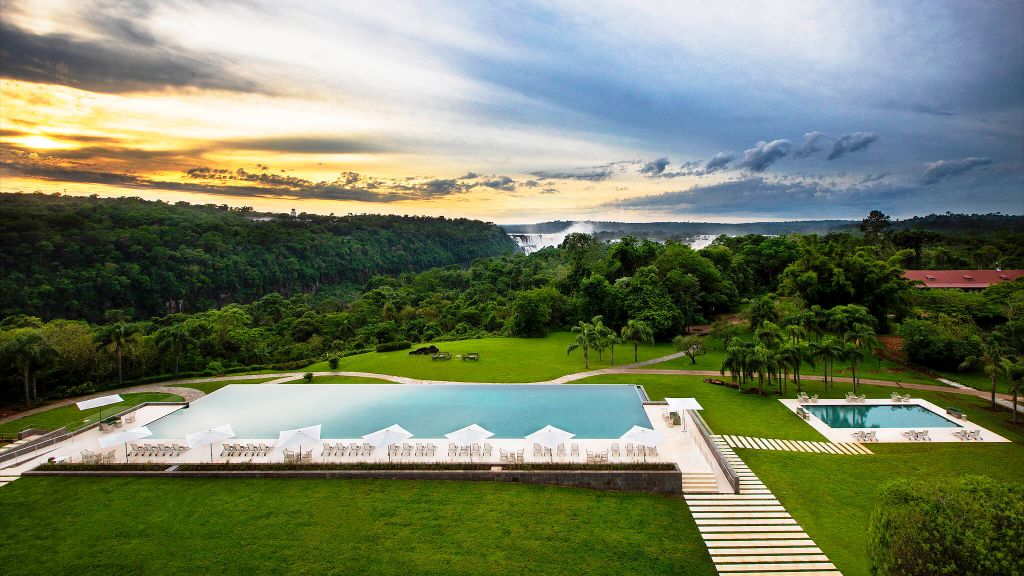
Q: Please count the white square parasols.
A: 9